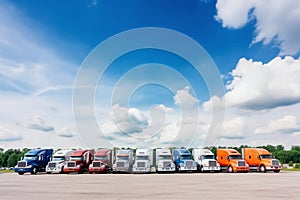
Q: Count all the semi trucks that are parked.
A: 11